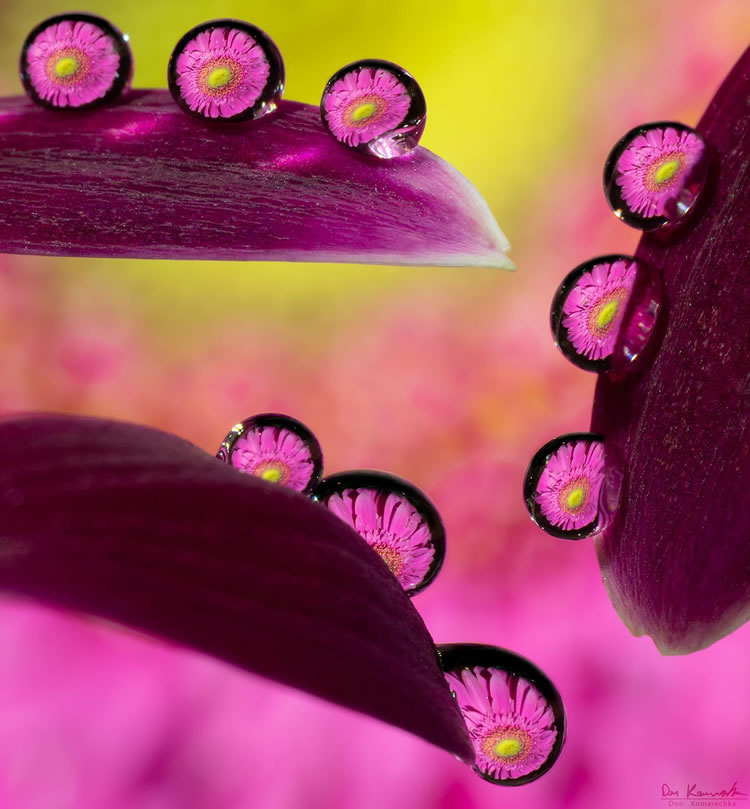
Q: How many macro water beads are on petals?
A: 9